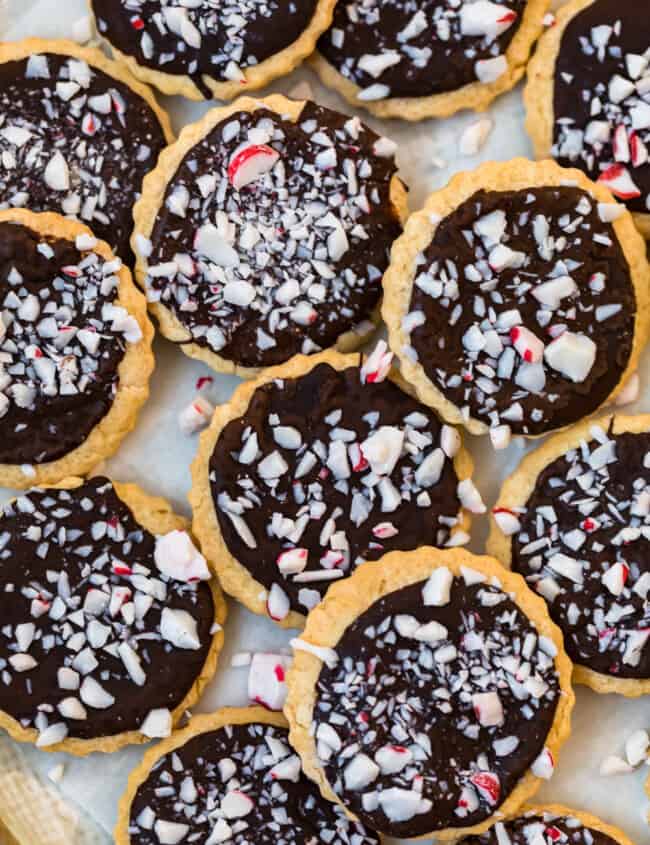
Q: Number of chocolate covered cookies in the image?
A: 13